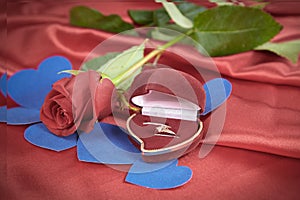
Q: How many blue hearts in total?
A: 6